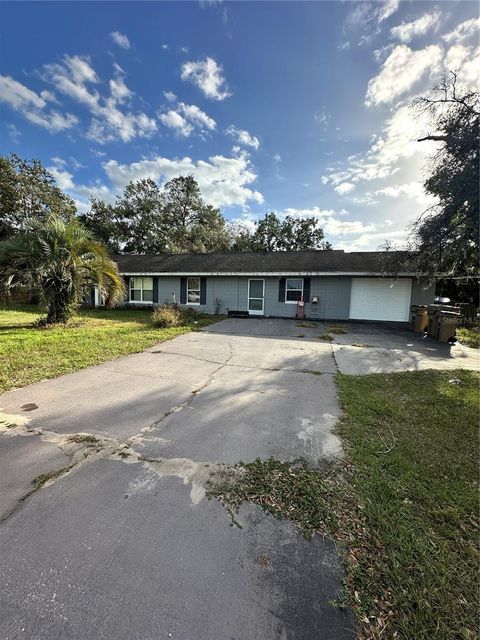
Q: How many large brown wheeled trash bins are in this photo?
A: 3